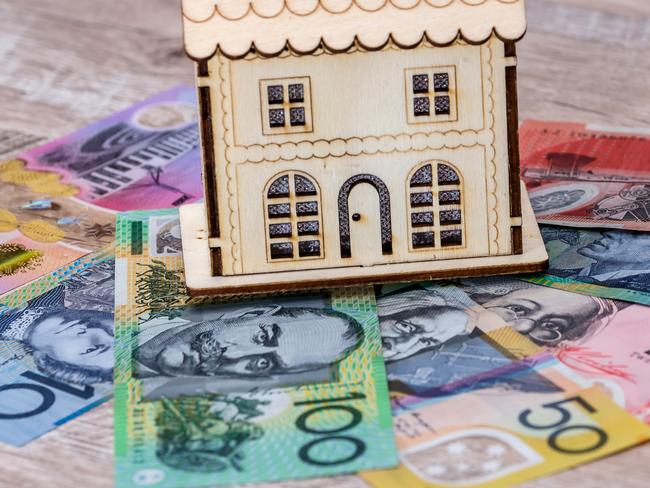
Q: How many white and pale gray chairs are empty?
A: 0